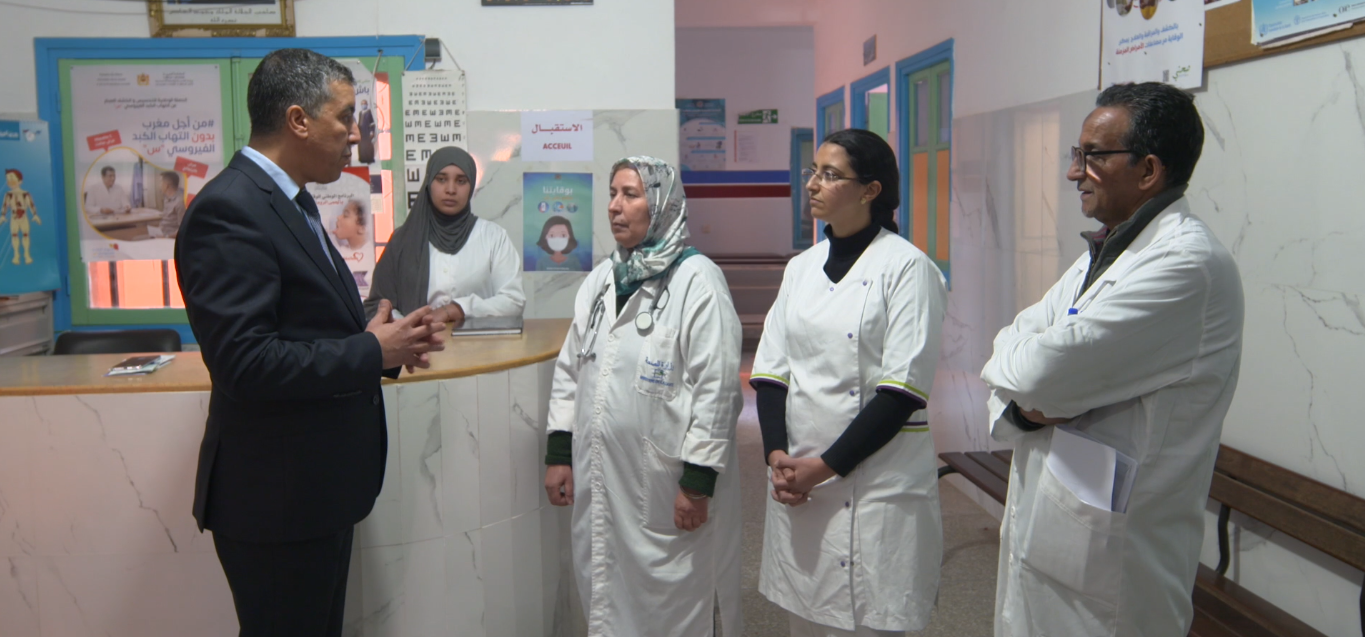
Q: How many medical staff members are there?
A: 4